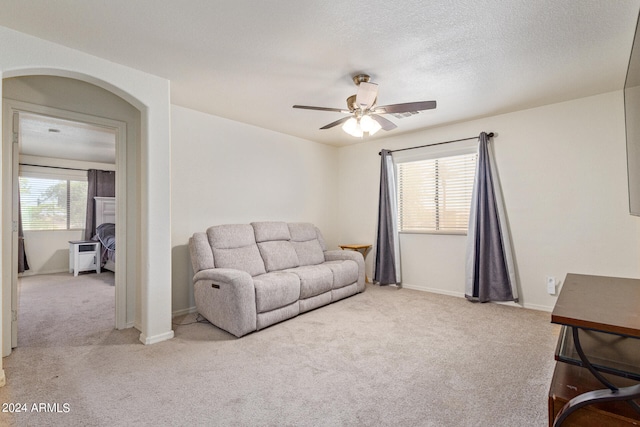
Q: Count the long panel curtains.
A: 4